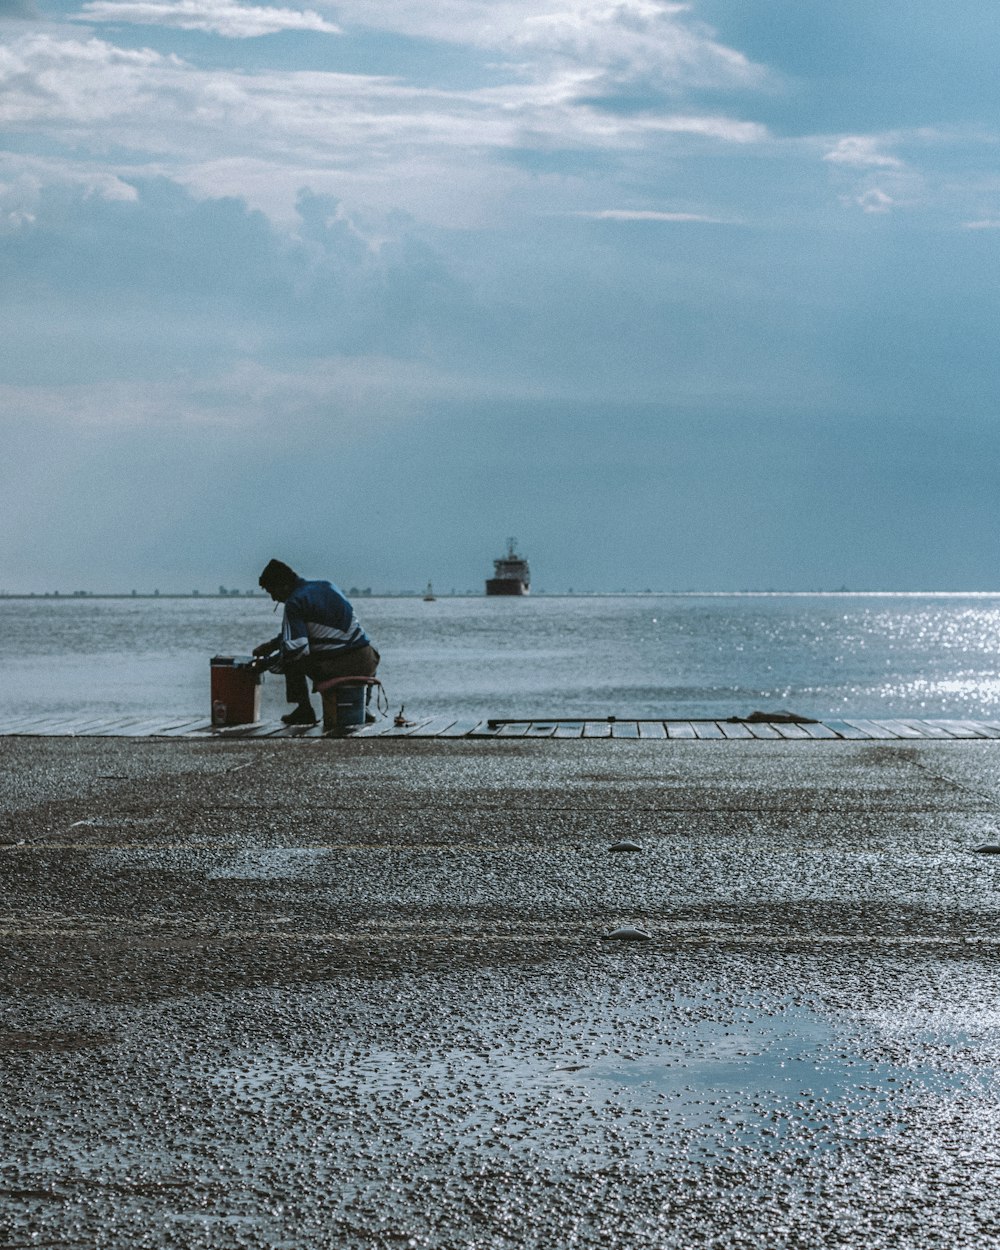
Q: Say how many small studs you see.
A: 3